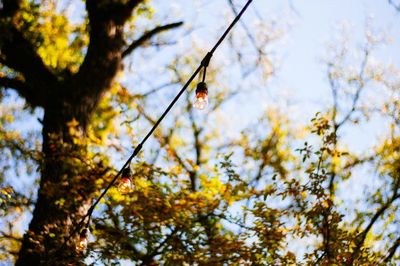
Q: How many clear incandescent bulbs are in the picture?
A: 3